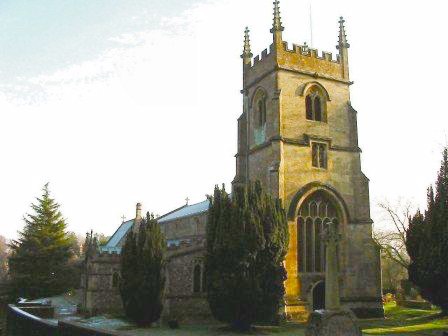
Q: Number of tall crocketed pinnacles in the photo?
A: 3